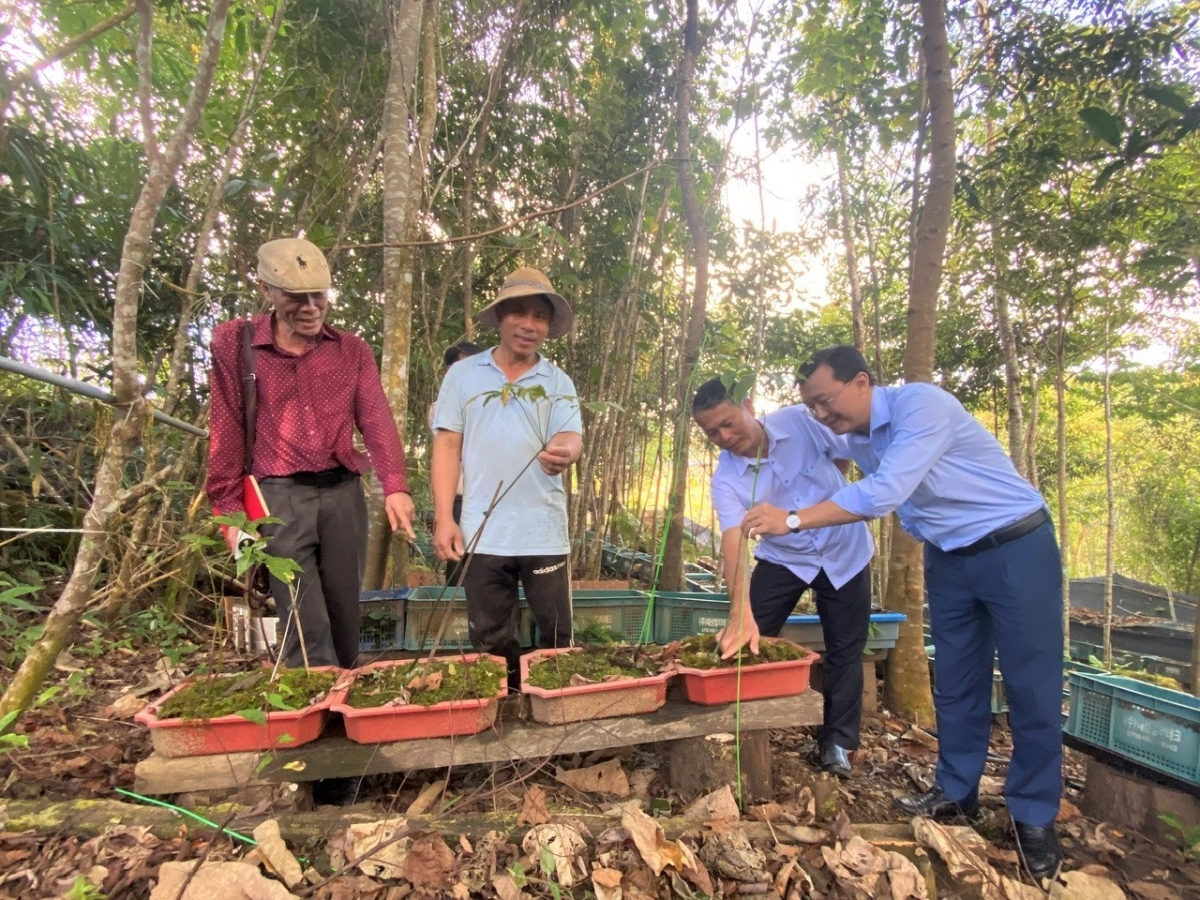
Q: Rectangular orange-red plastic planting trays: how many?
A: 4